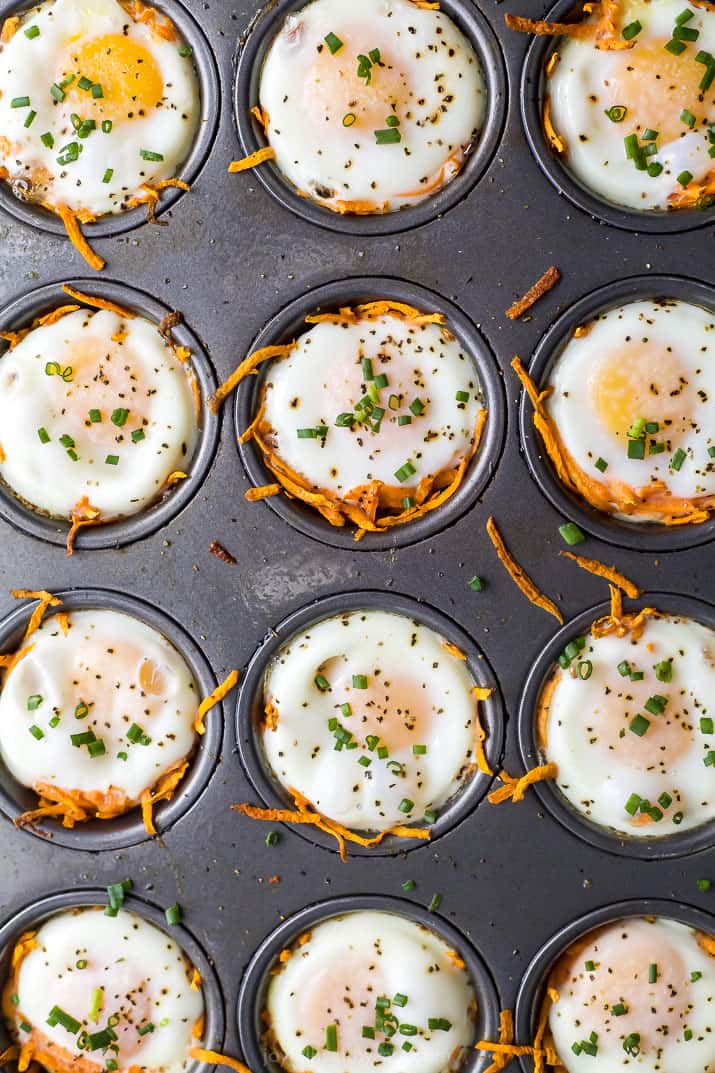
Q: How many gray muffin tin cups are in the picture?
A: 12